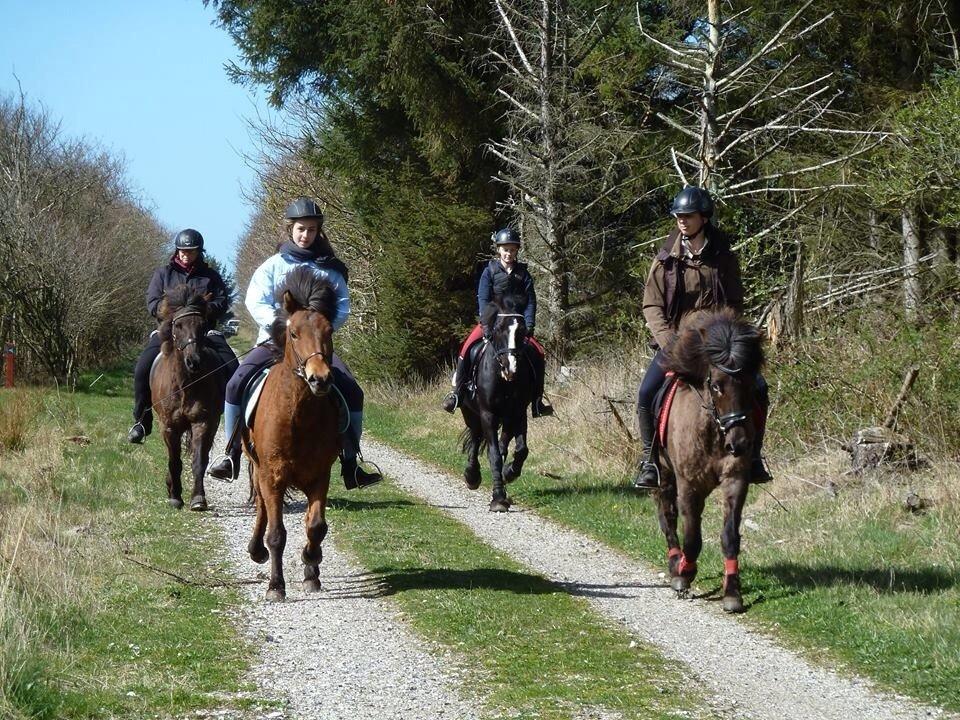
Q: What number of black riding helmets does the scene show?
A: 4